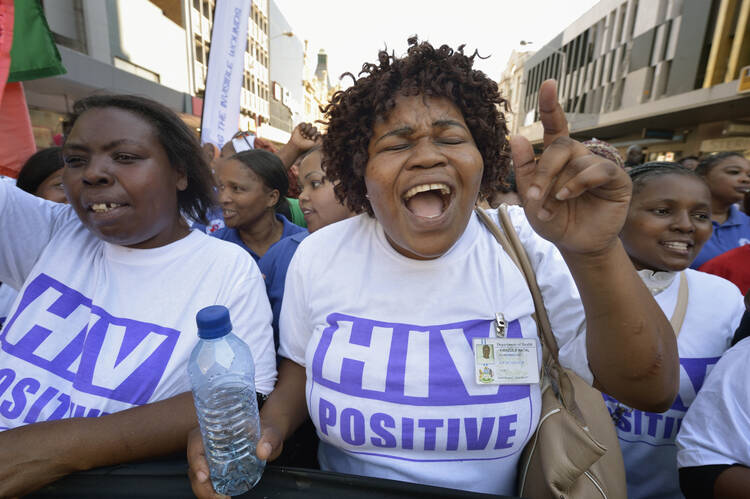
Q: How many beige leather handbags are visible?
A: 1